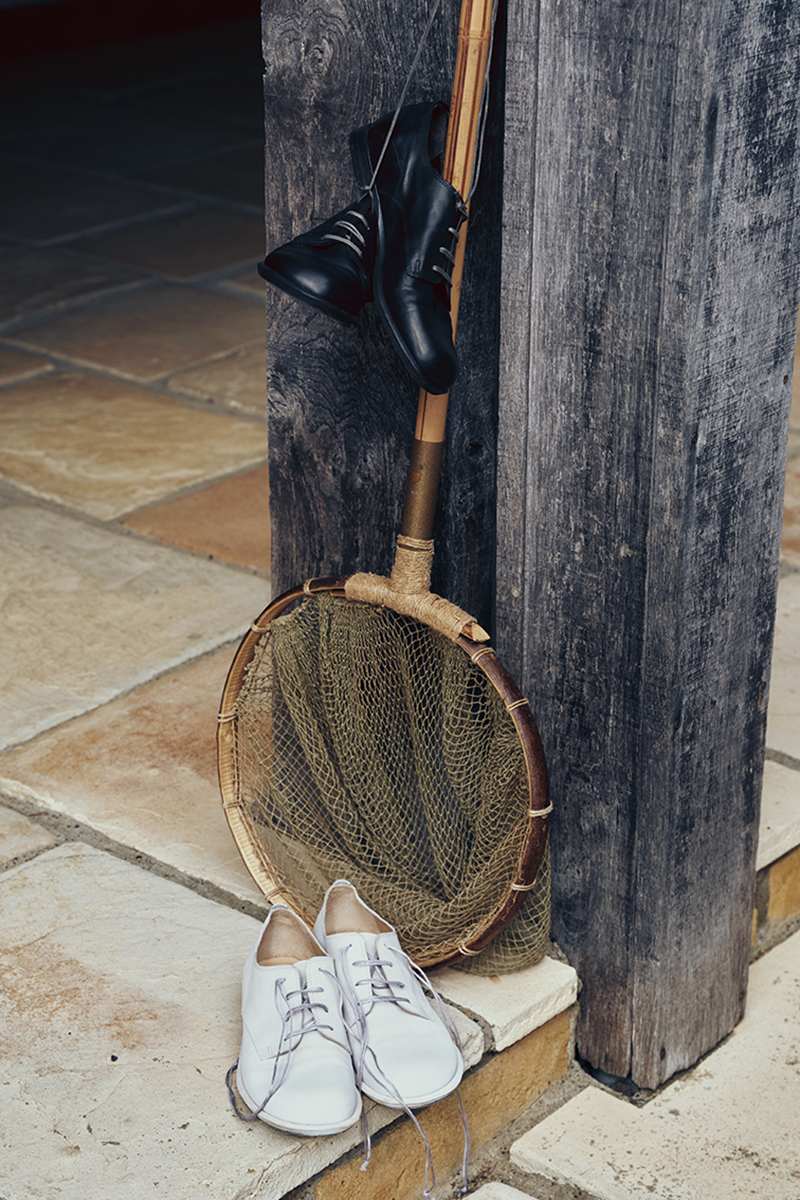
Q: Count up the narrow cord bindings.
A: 10